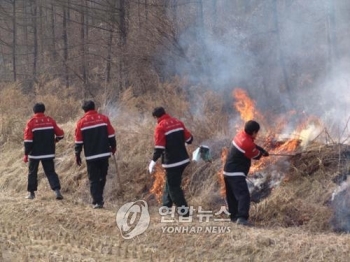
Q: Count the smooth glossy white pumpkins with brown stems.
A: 0